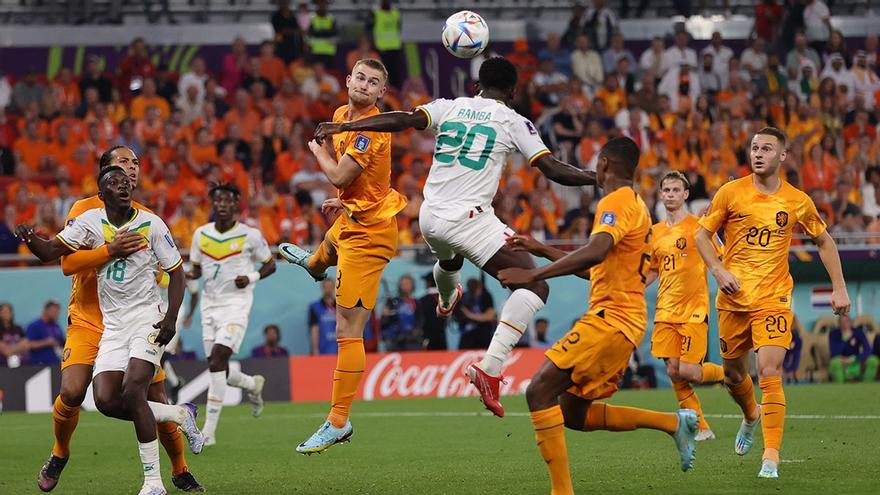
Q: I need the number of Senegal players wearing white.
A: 3